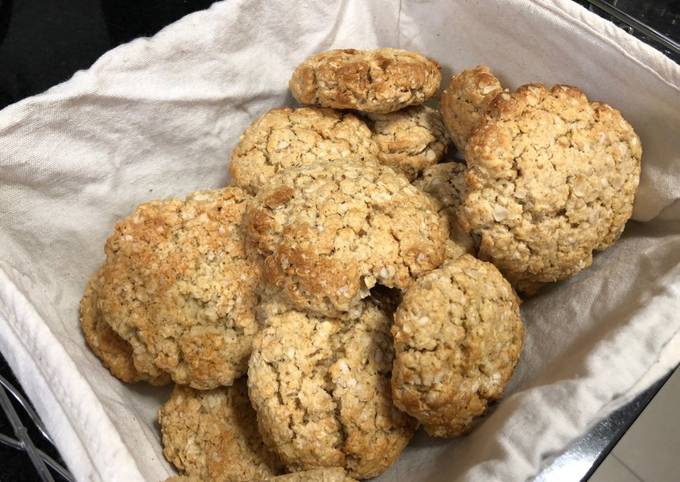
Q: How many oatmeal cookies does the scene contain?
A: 13